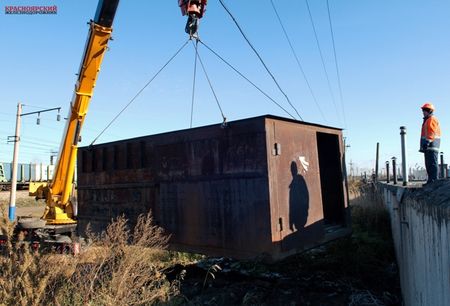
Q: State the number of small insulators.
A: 2